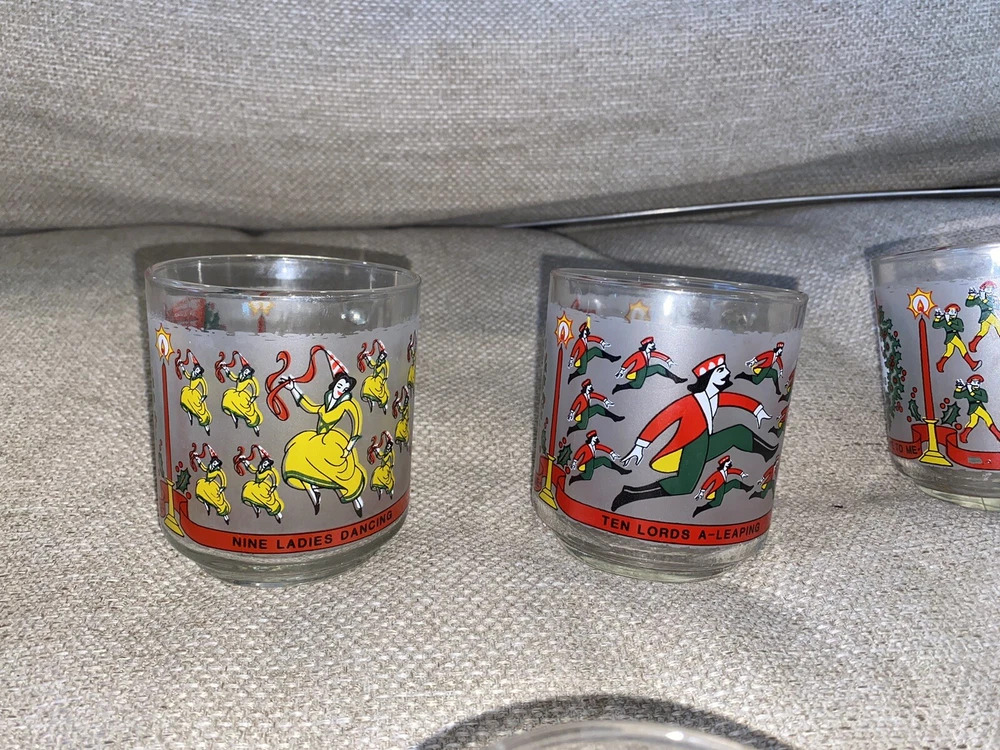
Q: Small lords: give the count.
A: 9